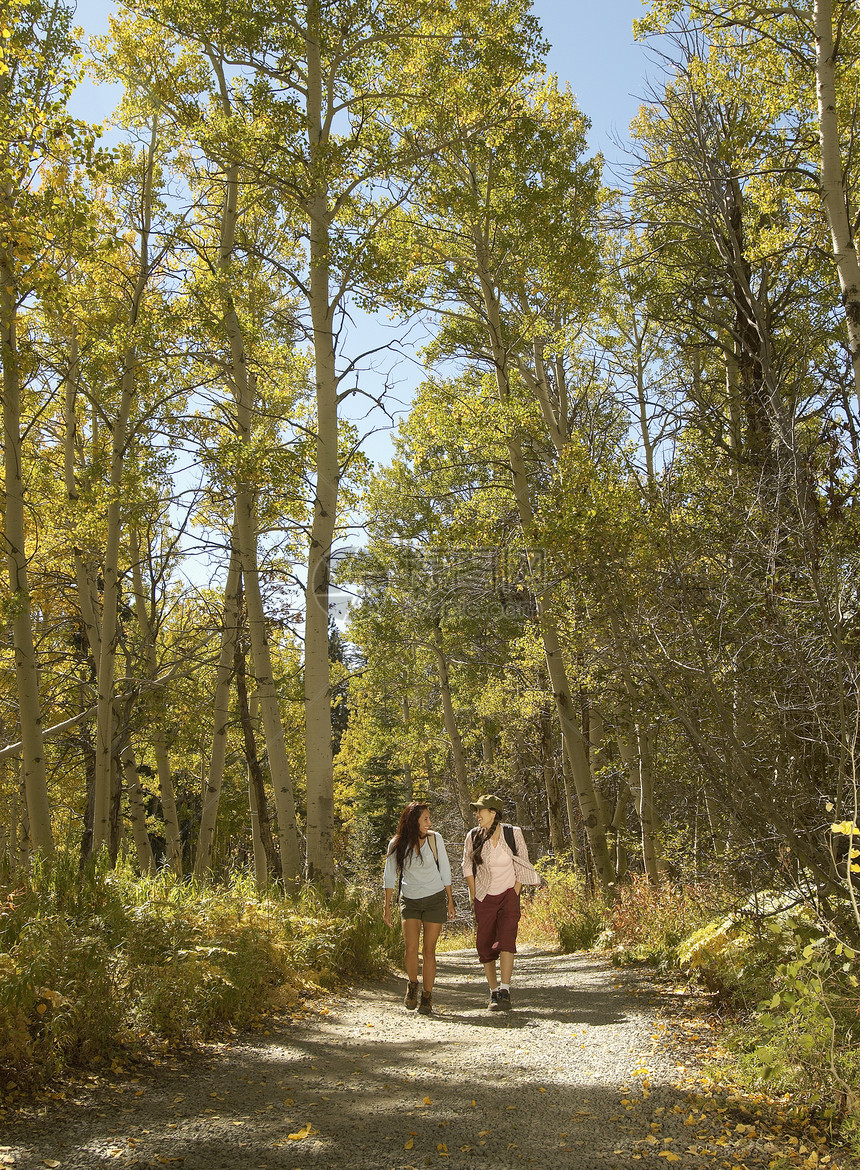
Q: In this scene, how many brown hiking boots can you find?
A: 2